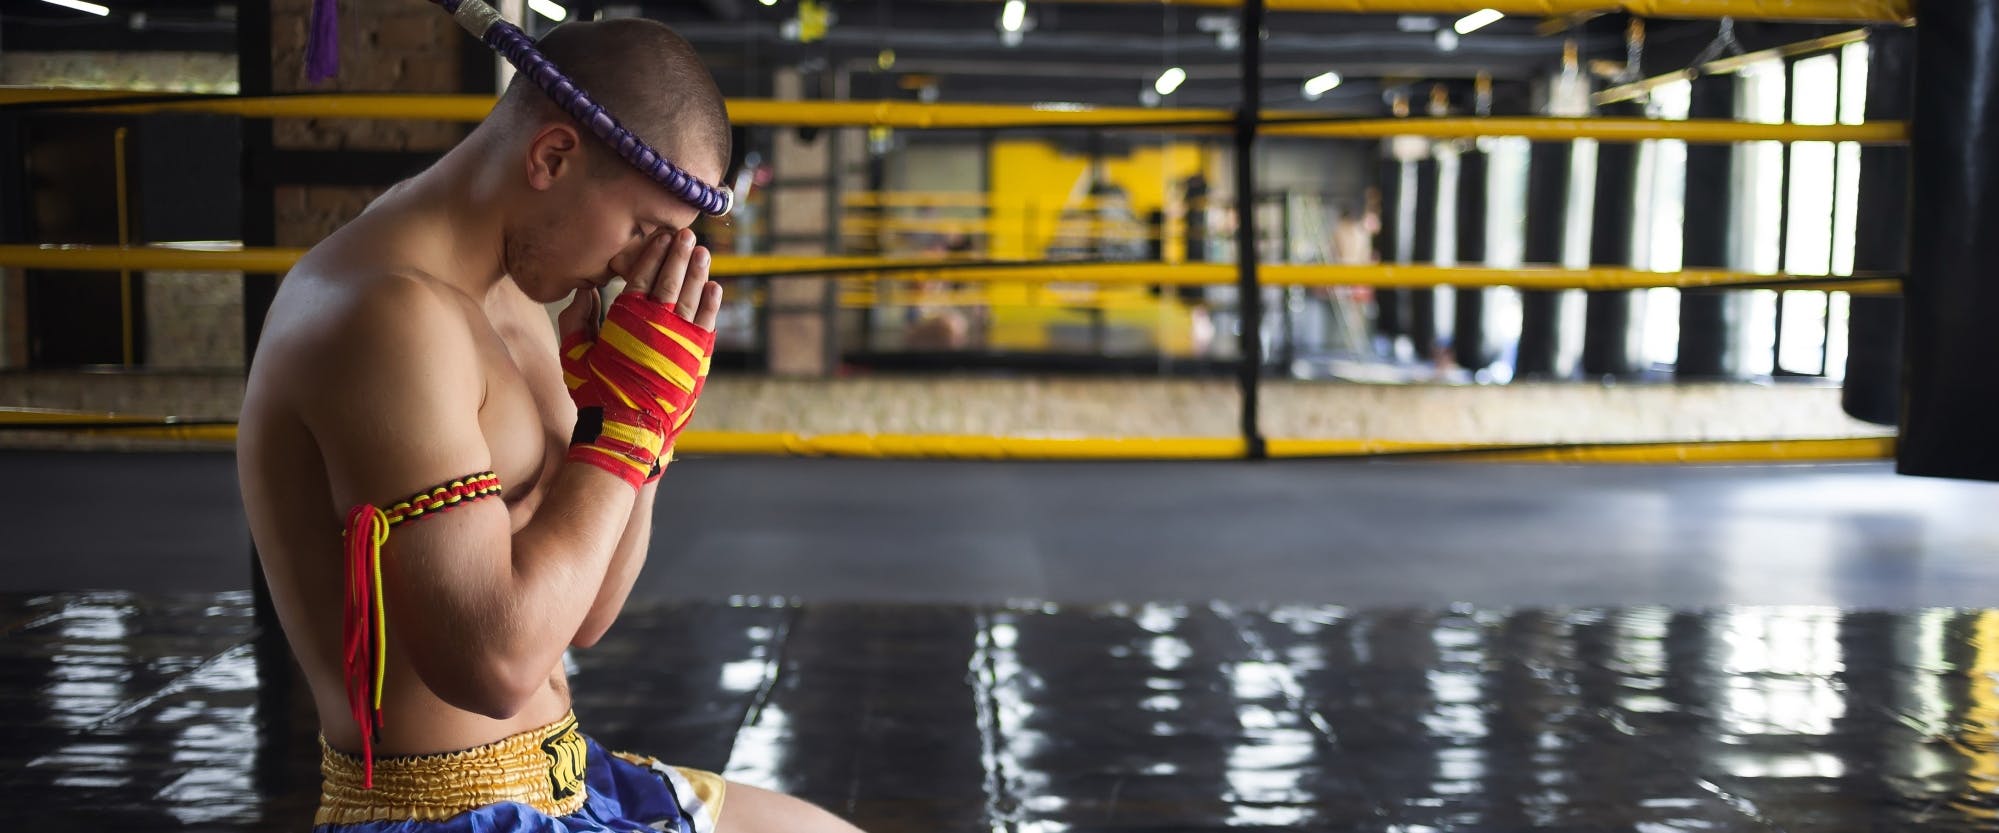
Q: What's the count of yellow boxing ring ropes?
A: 4